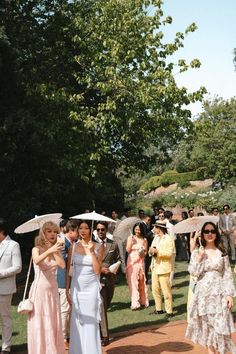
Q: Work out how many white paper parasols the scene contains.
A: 4